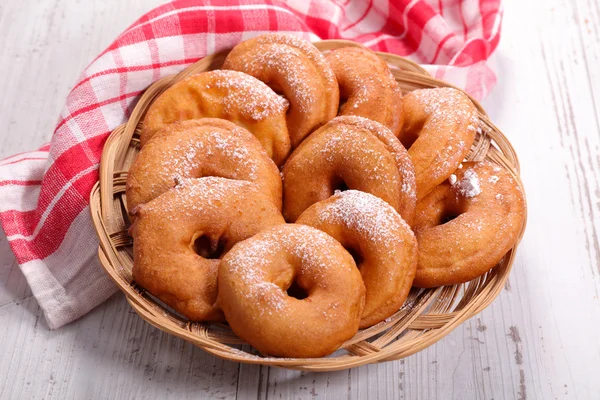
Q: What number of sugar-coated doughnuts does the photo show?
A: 10